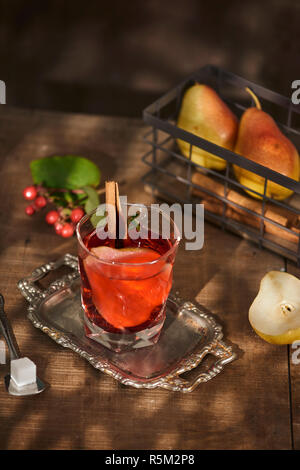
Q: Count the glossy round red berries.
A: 7